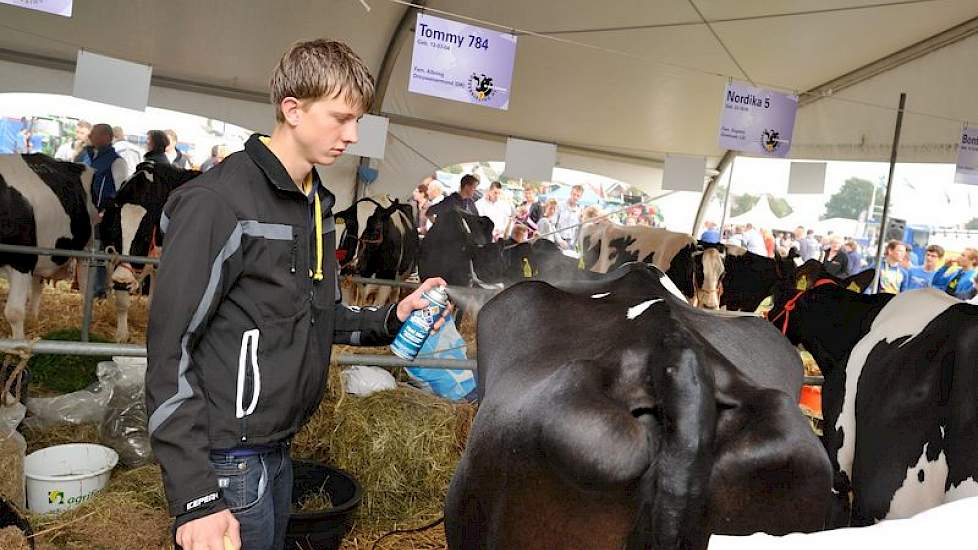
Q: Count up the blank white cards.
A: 5